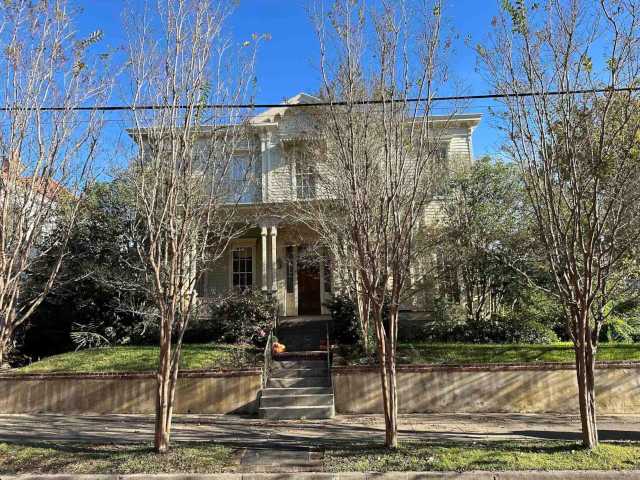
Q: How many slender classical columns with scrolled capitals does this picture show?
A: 2